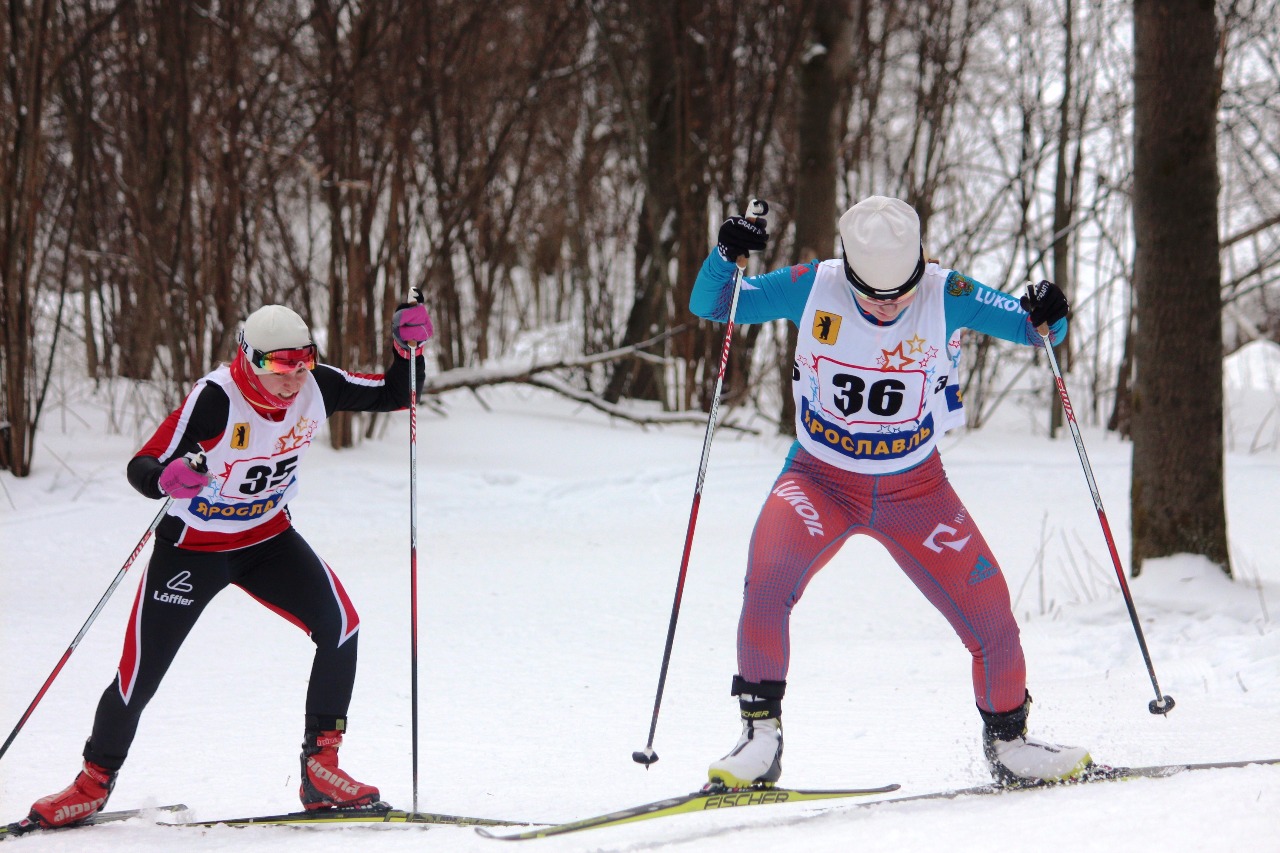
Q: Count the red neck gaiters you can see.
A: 1